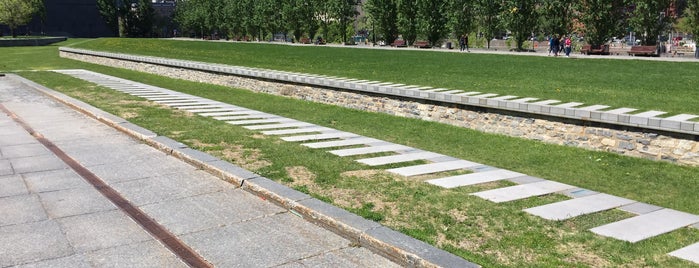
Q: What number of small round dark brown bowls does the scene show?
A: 0